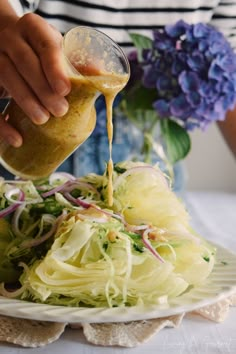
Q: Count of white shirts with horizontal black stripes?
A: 1